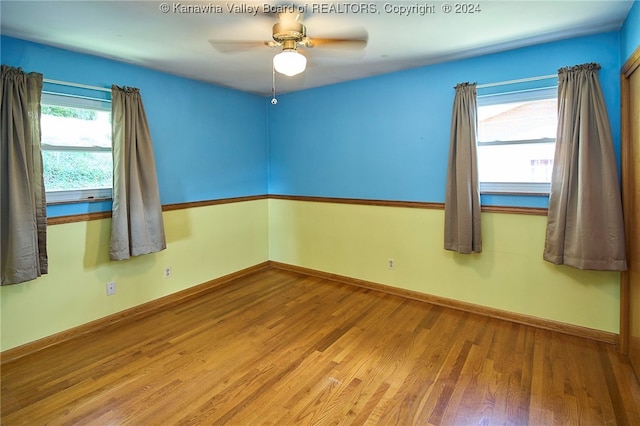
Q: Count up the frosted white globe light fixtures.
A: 1